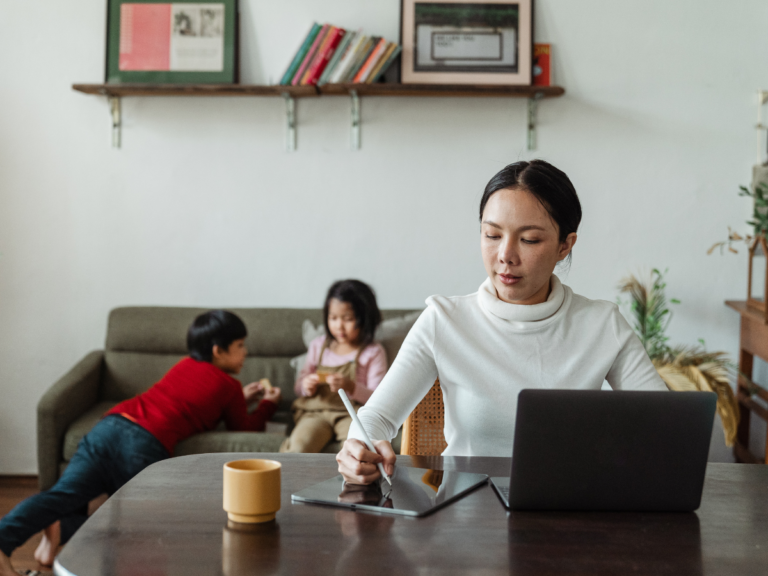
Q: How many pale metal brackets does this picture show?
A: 4